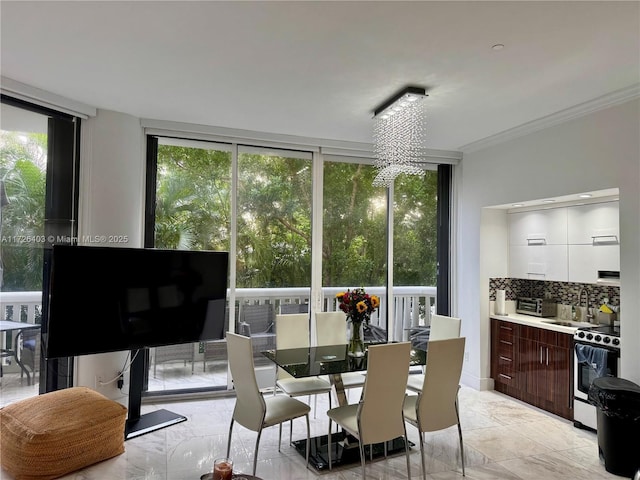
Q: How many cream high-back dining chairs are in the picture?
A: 6